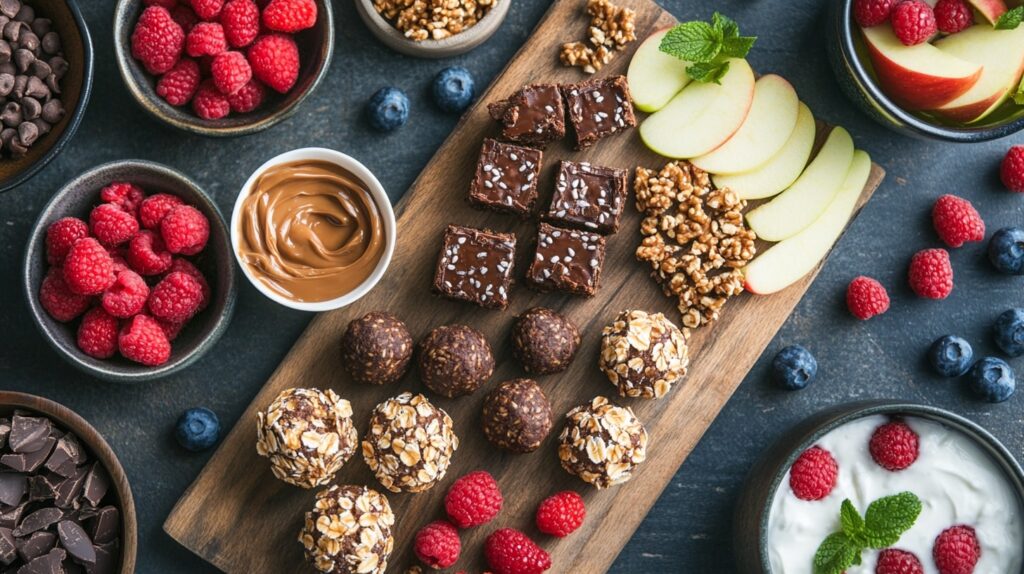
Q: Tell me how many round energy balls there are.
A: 9